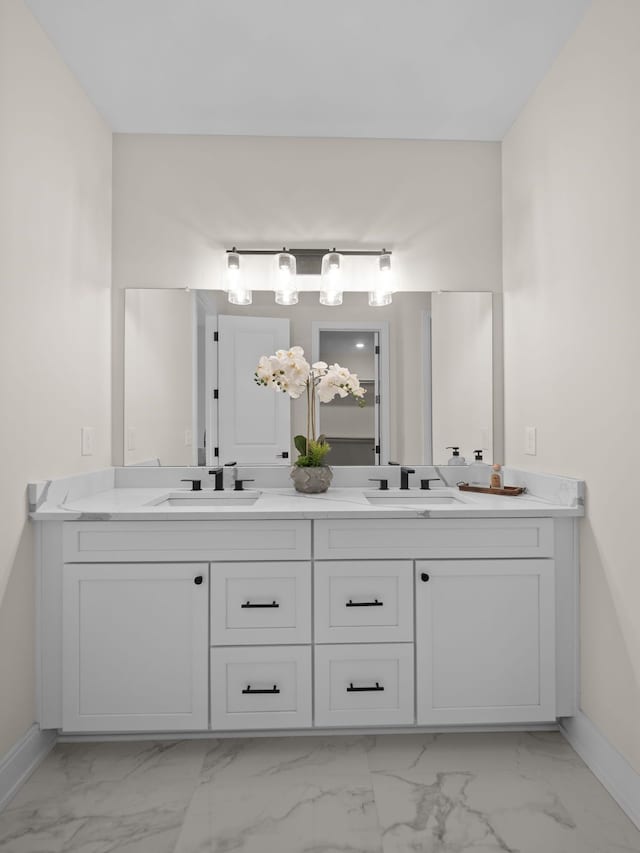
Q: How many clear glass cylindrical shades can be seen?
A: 4